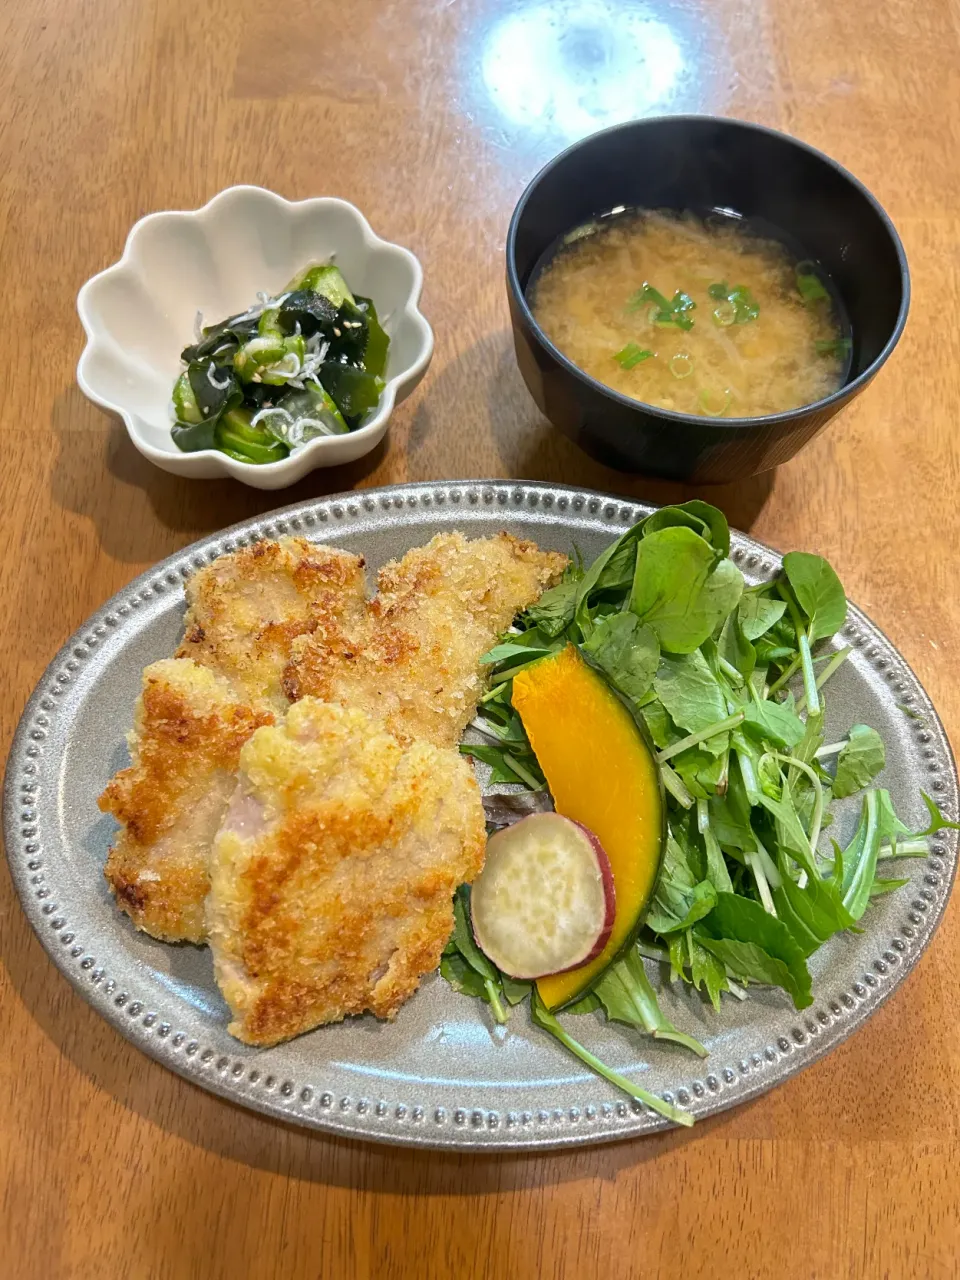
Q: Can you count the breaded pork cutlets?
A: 4